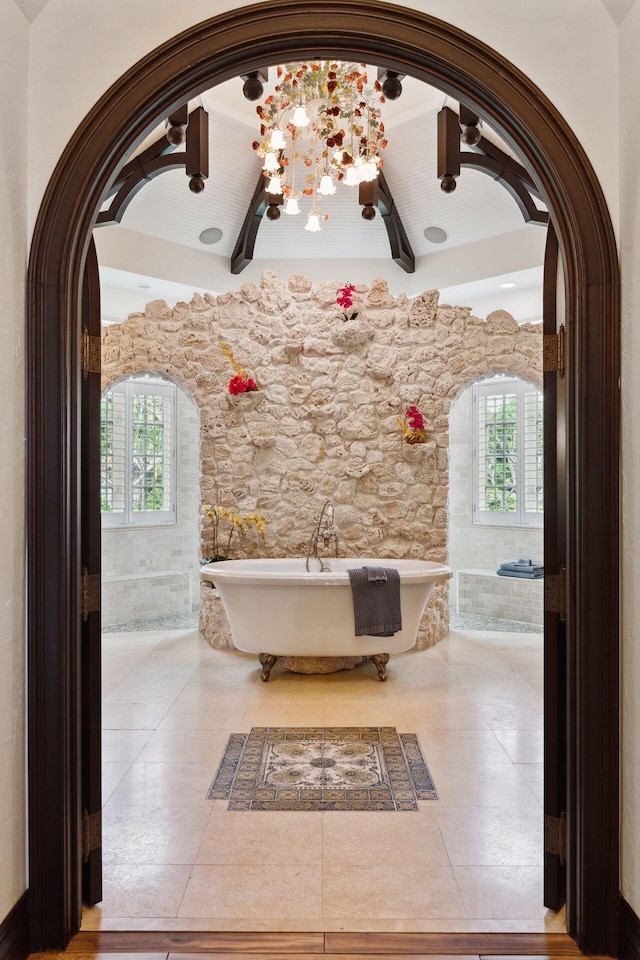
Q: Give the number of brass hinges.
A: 6